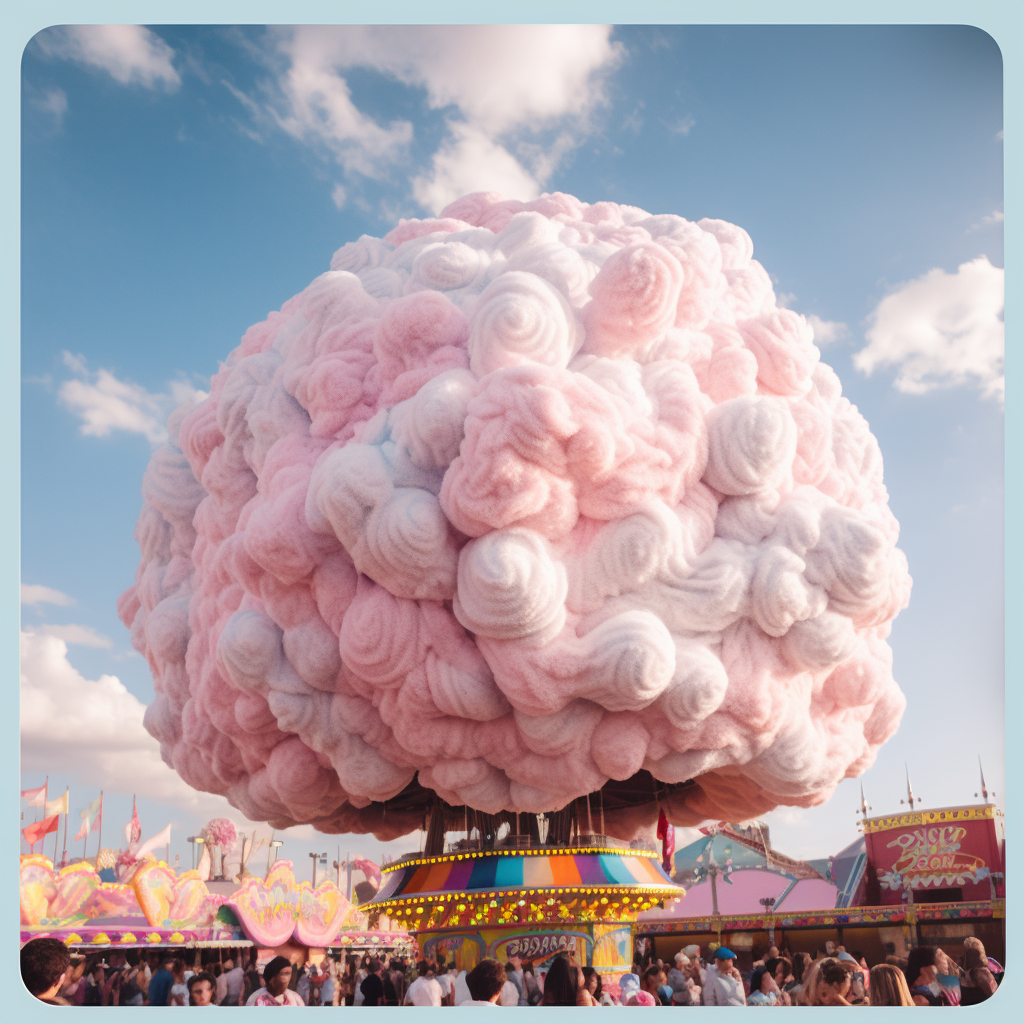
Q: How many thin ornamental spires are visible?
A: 3